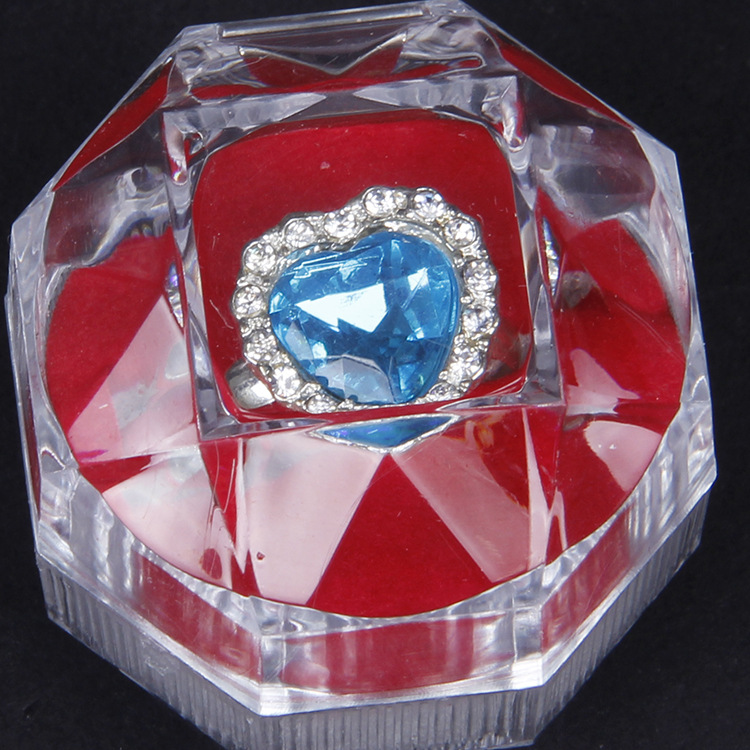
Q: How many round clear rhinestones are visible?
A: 14